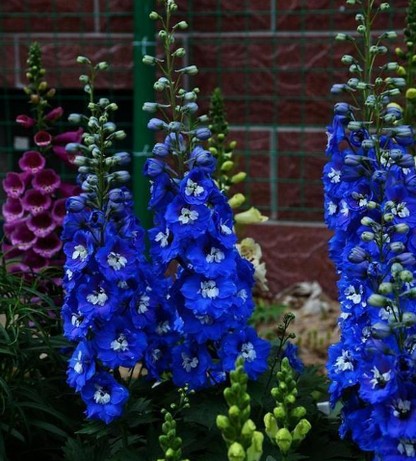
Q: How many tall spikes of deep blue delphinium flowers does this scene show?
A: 3